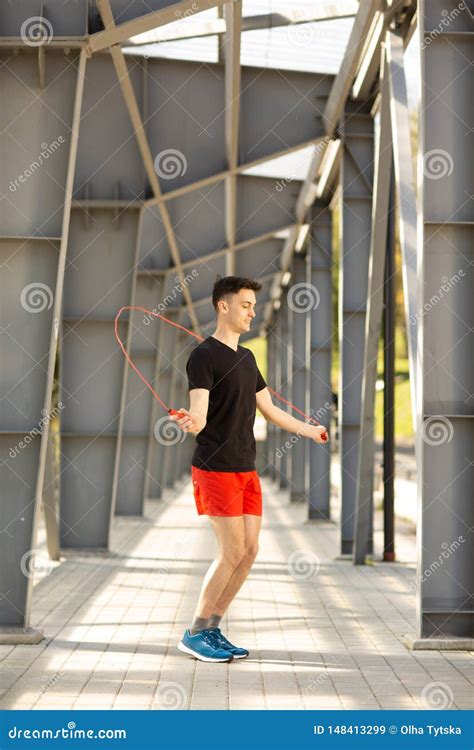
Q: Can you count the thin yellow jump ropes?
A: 0